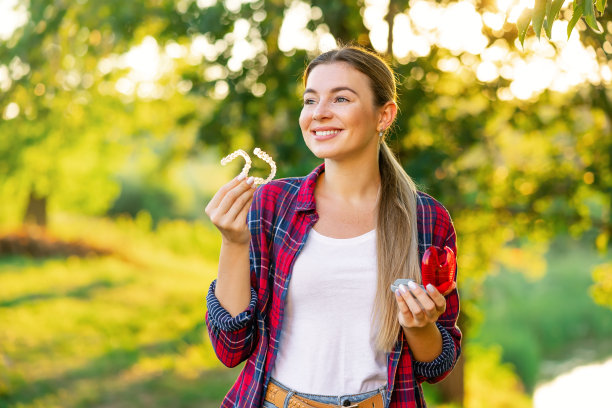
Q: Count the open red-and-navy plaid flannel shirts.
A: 1